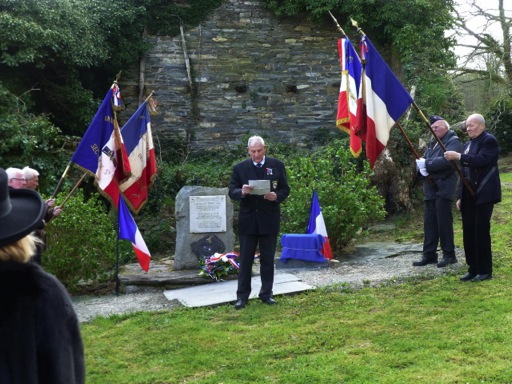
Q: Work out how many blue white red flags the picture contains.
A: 6